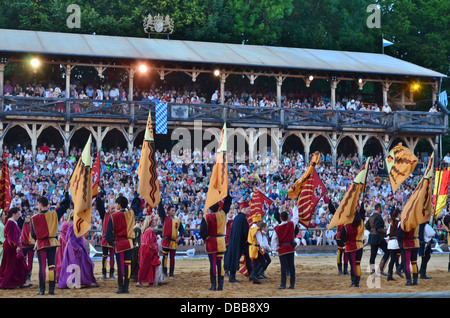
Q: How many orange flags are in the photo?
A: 7